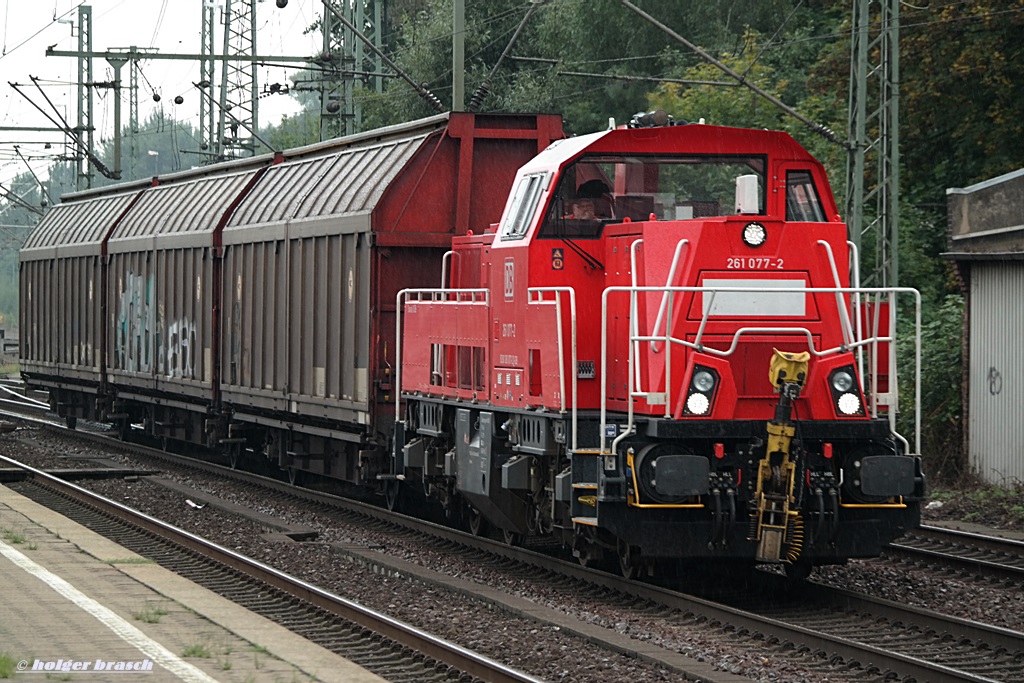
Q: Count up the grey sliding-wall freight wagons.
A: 3